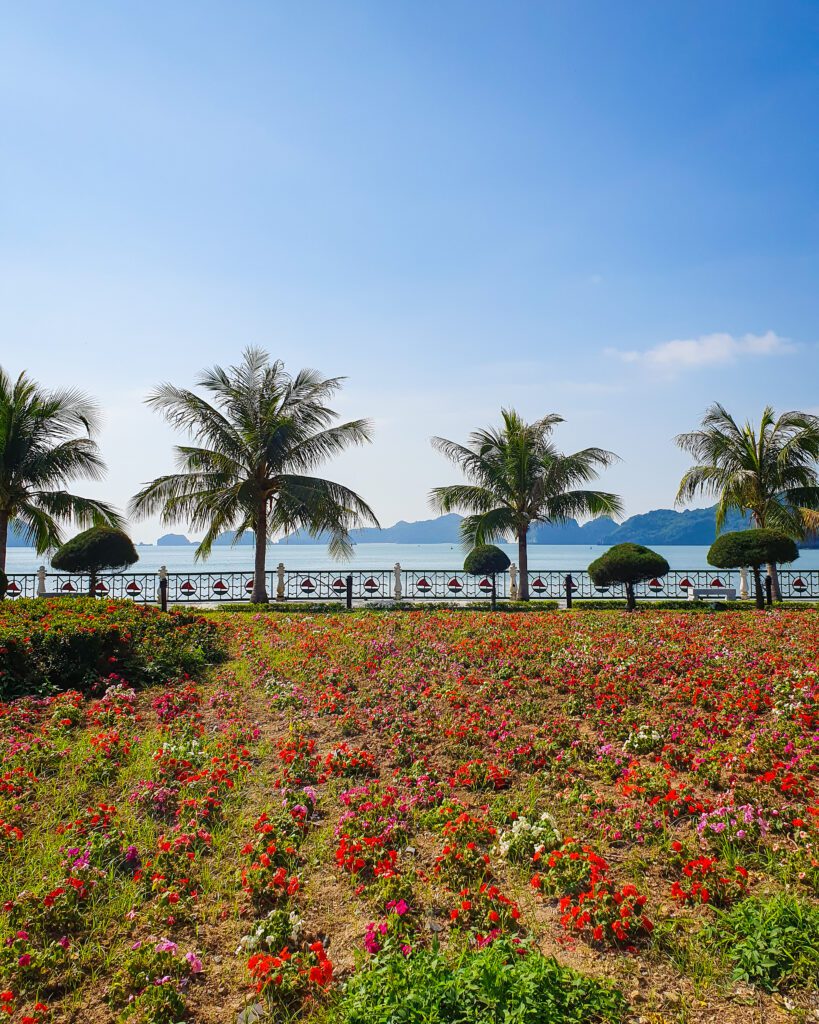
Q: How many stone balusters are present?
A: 6